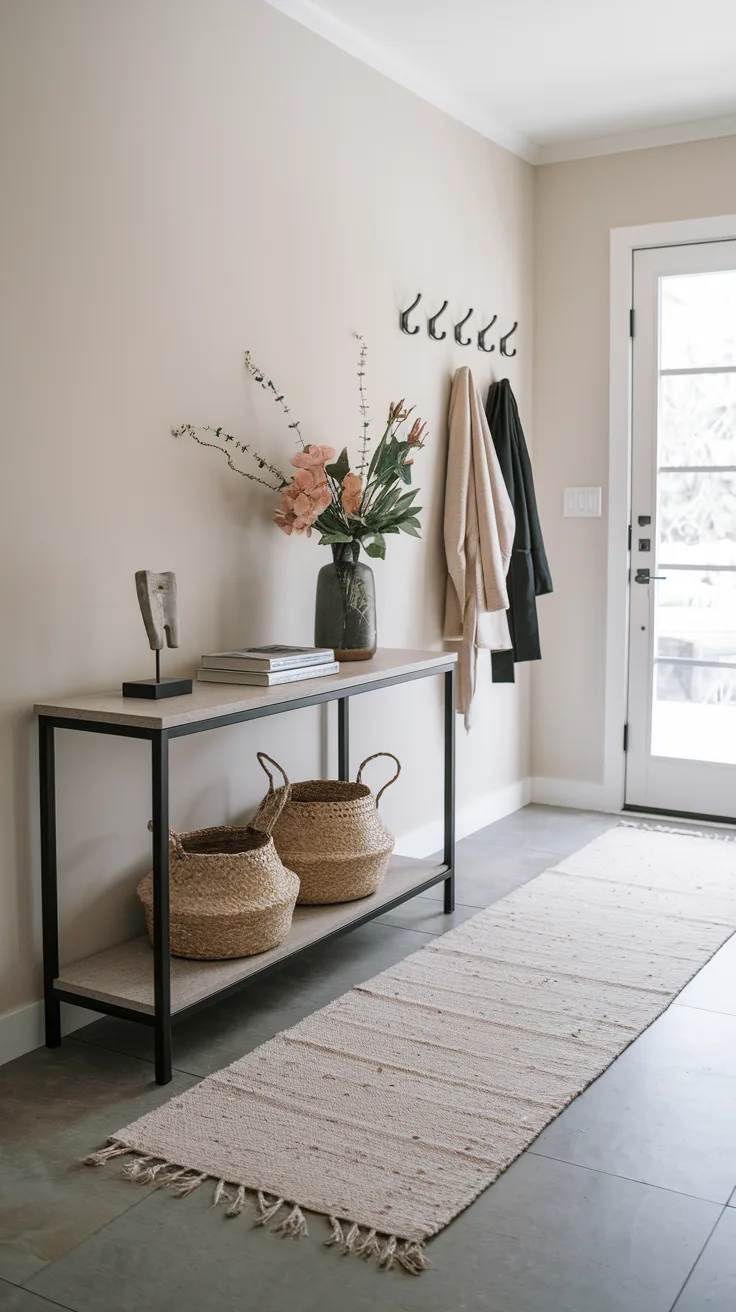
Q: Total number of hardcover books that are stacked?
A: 2